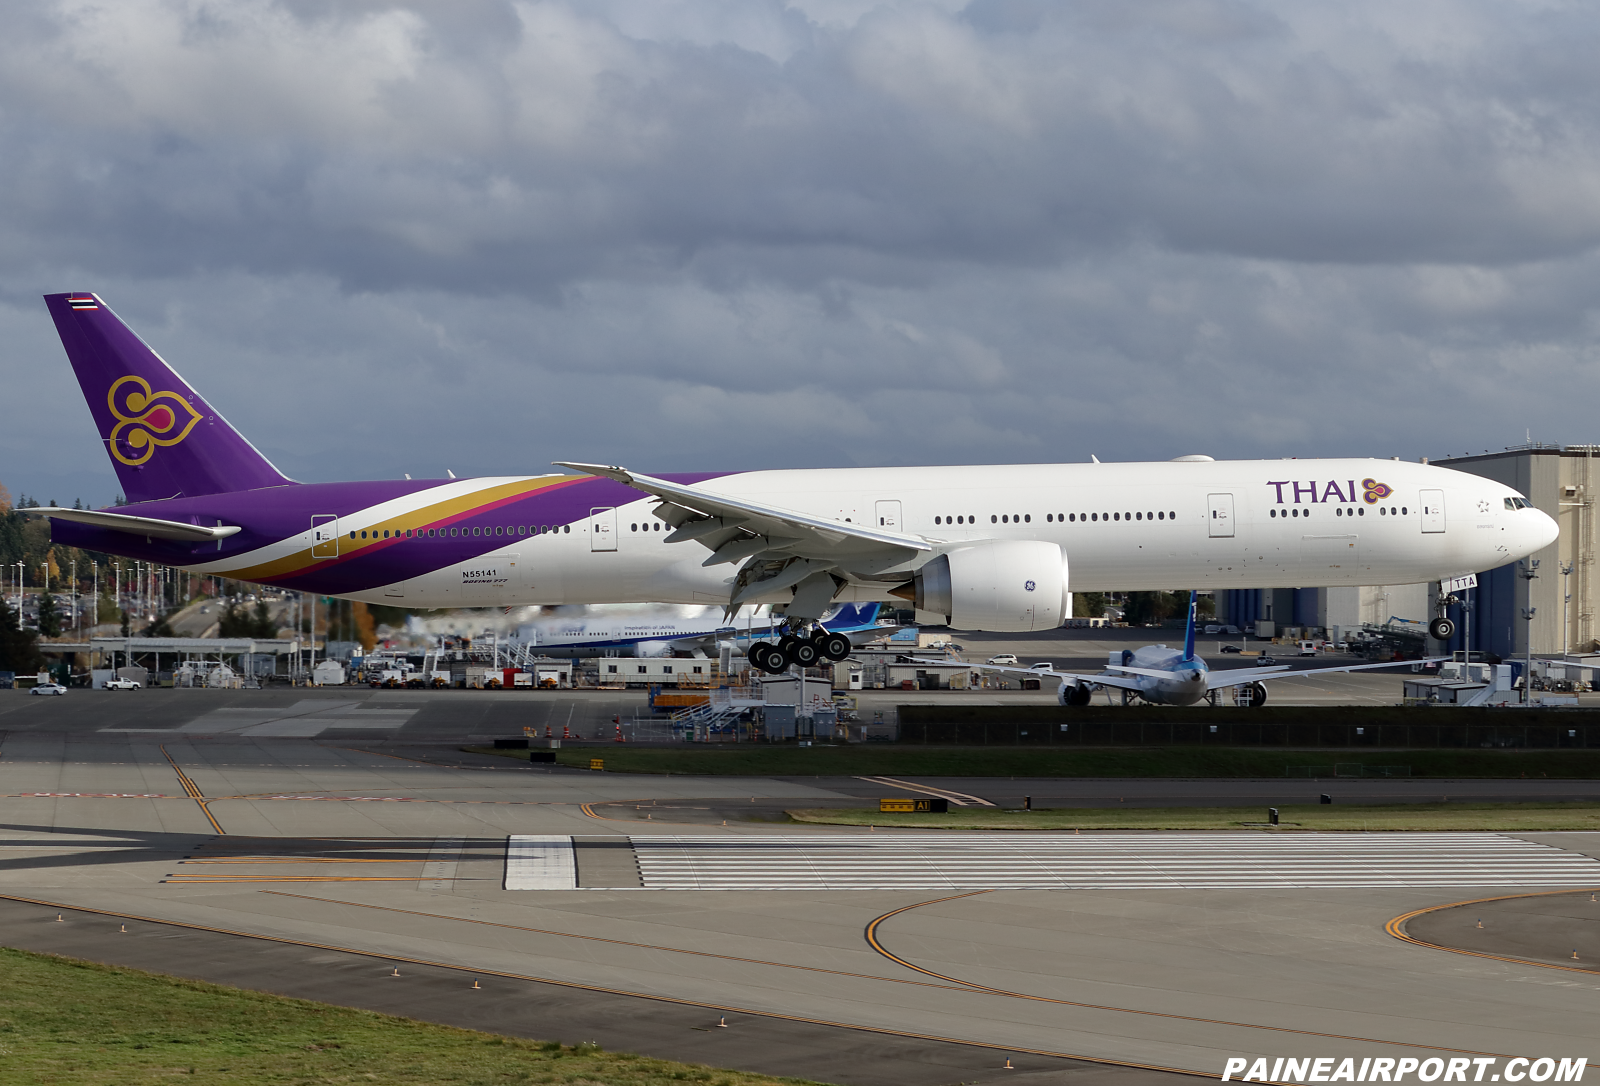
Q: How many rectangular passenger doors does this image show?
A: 5